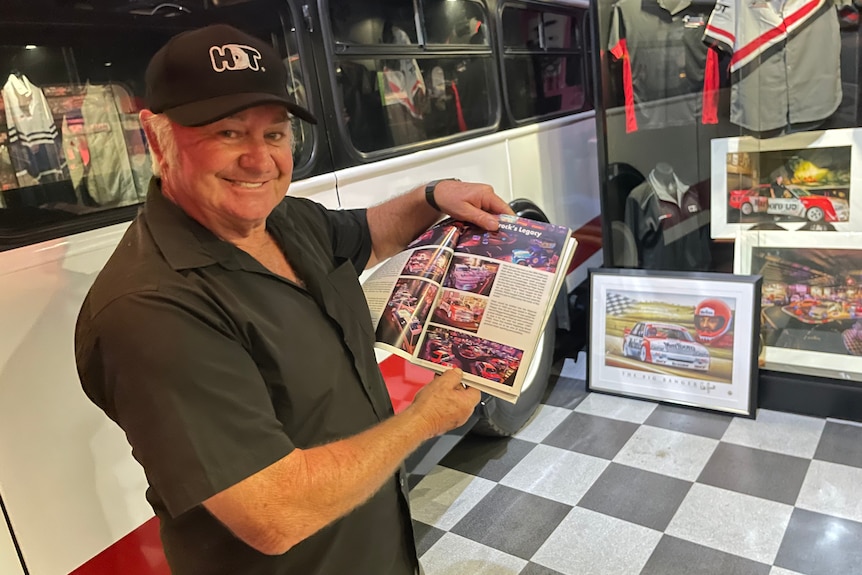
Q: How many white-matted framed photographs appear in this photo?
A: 3